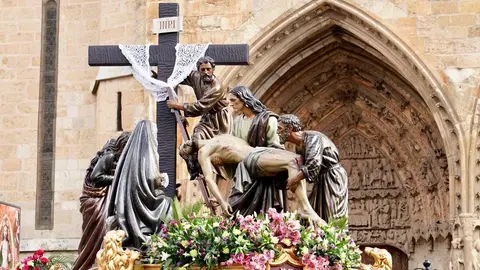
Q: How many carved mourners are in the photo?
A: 5